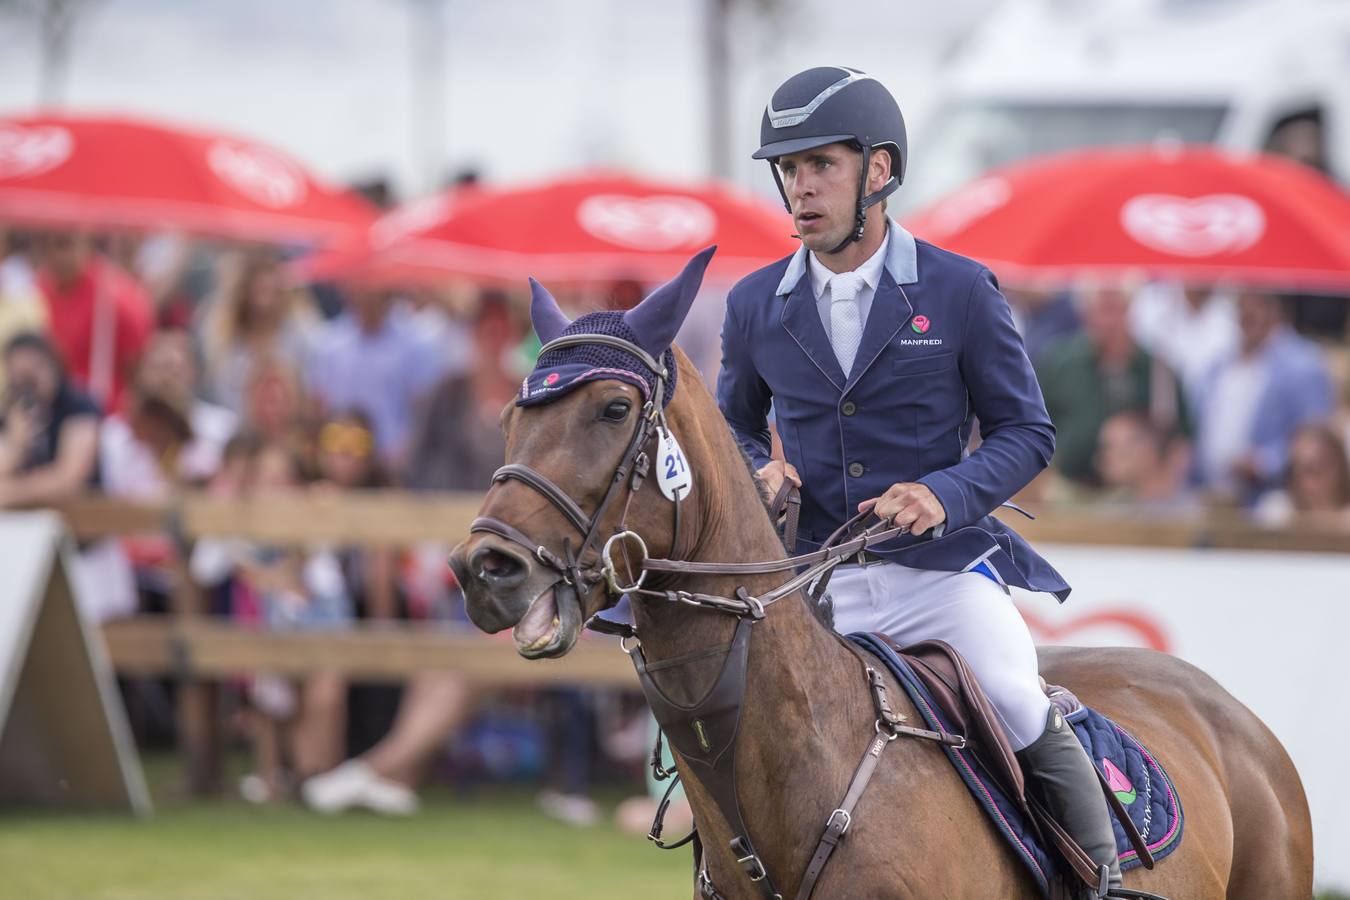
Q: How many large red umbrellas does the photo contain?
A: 3